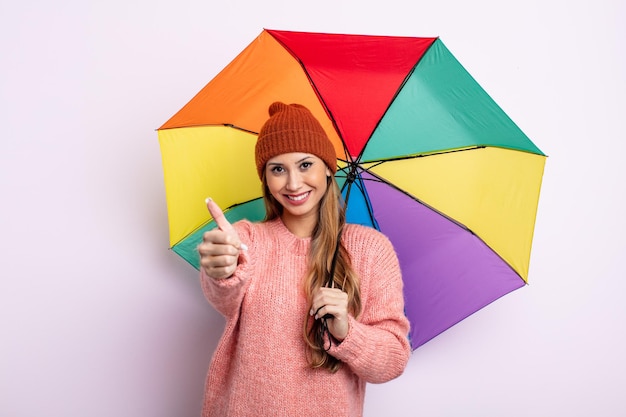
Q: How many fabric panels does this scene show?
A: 8